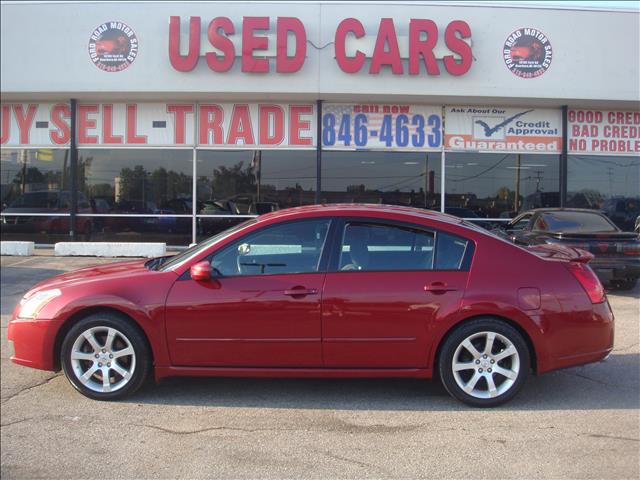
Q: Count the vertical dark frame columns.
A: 3